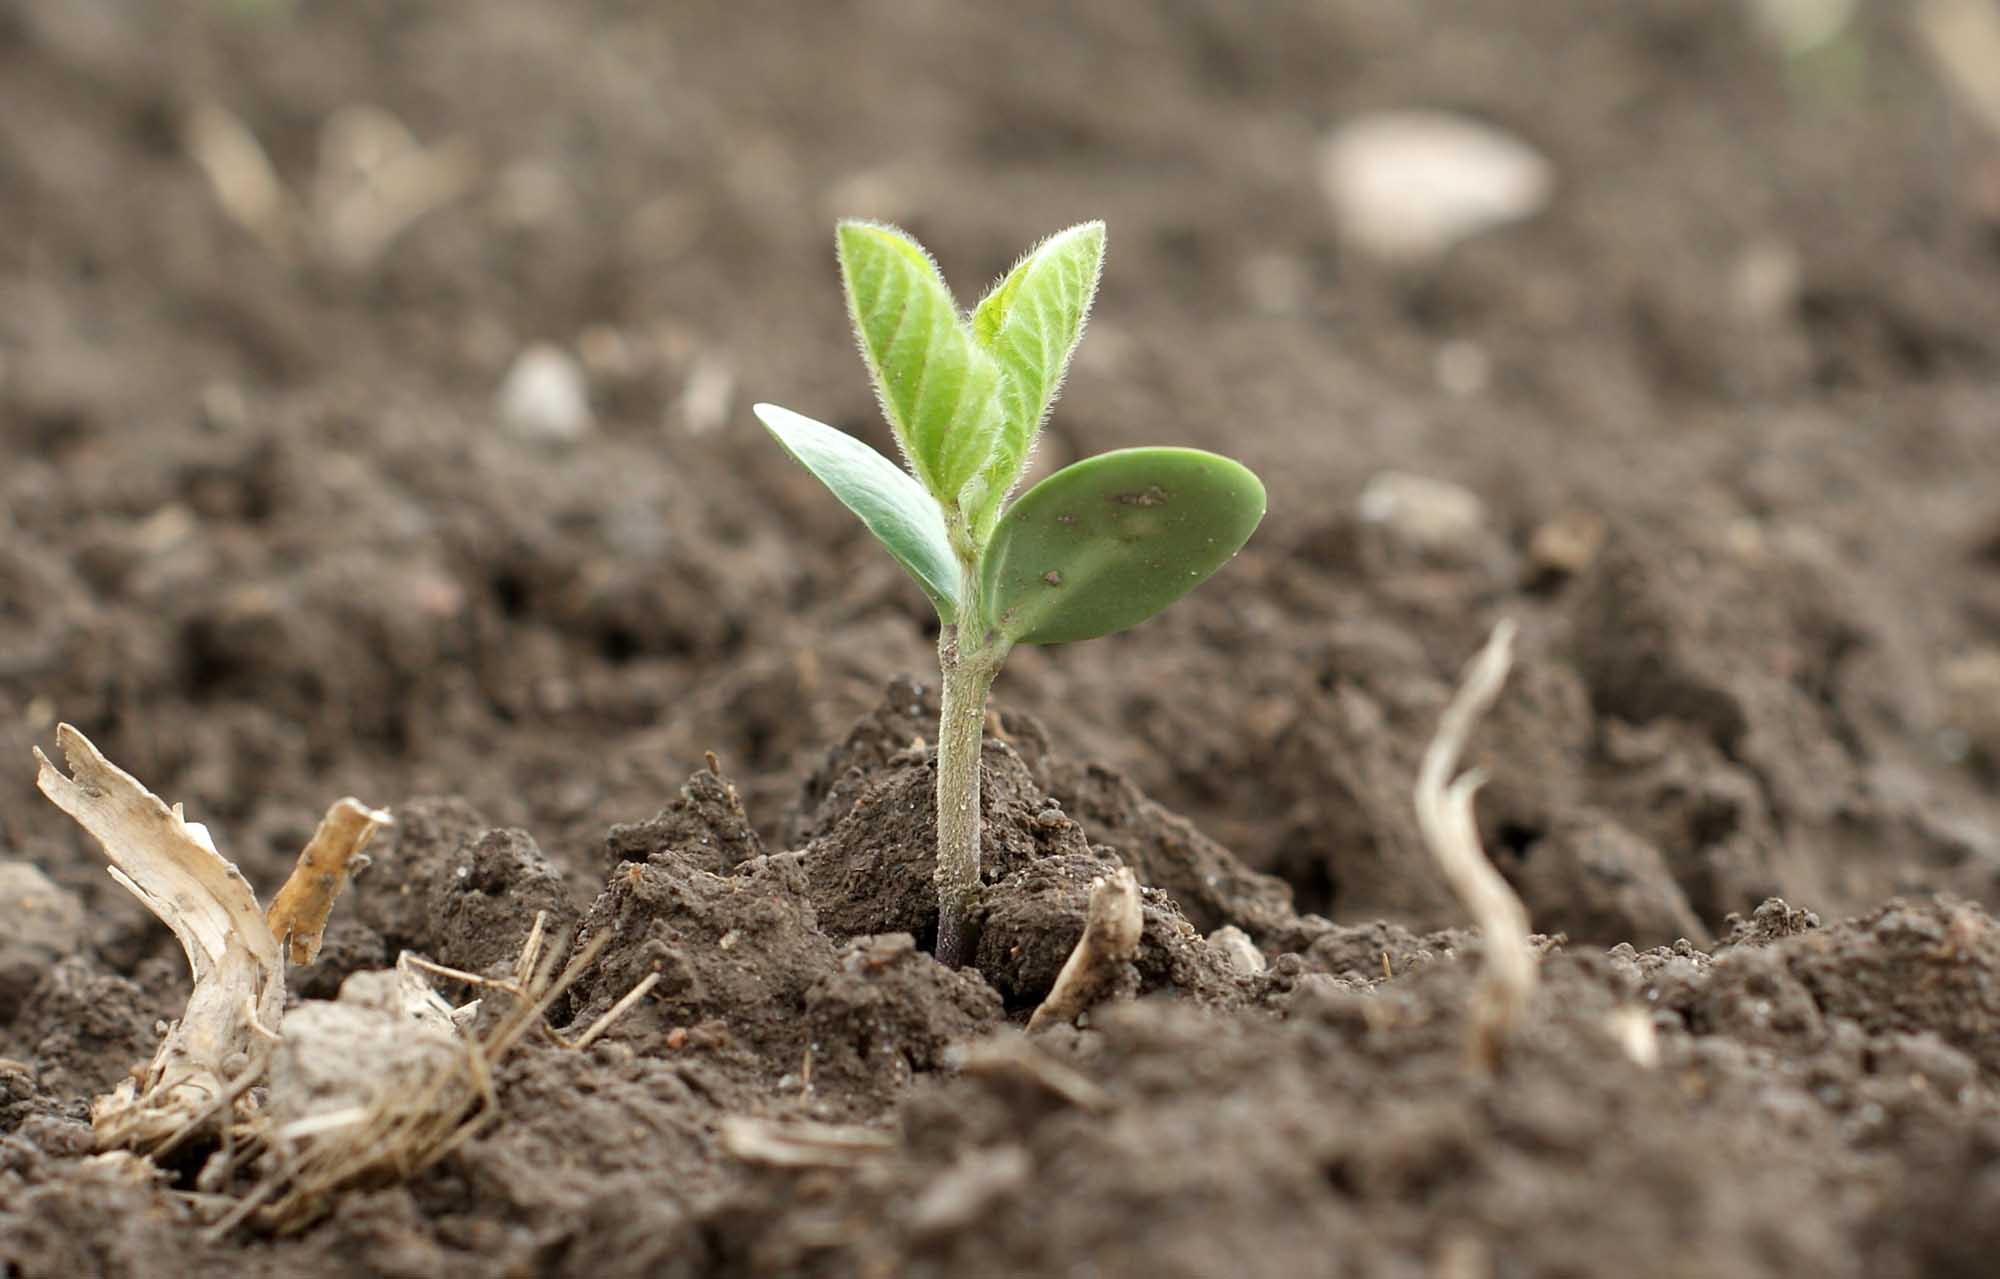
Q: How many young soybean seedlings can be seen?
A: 1